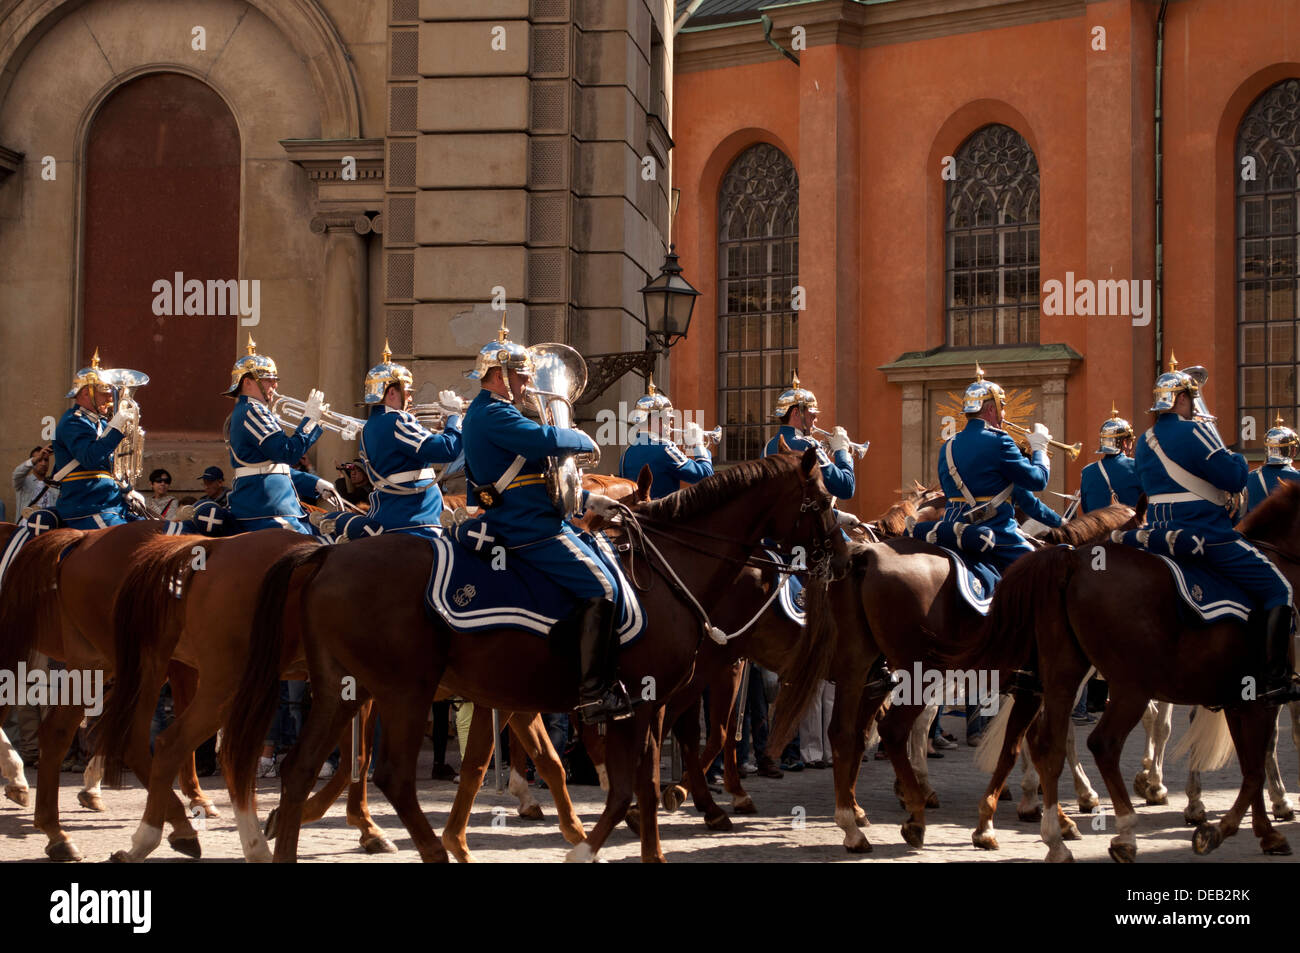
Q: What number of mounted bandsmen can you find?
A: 10